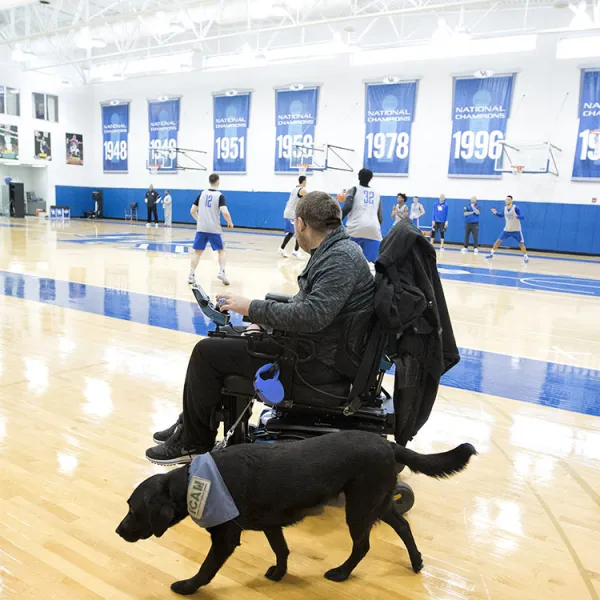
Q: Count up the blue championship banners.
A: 7